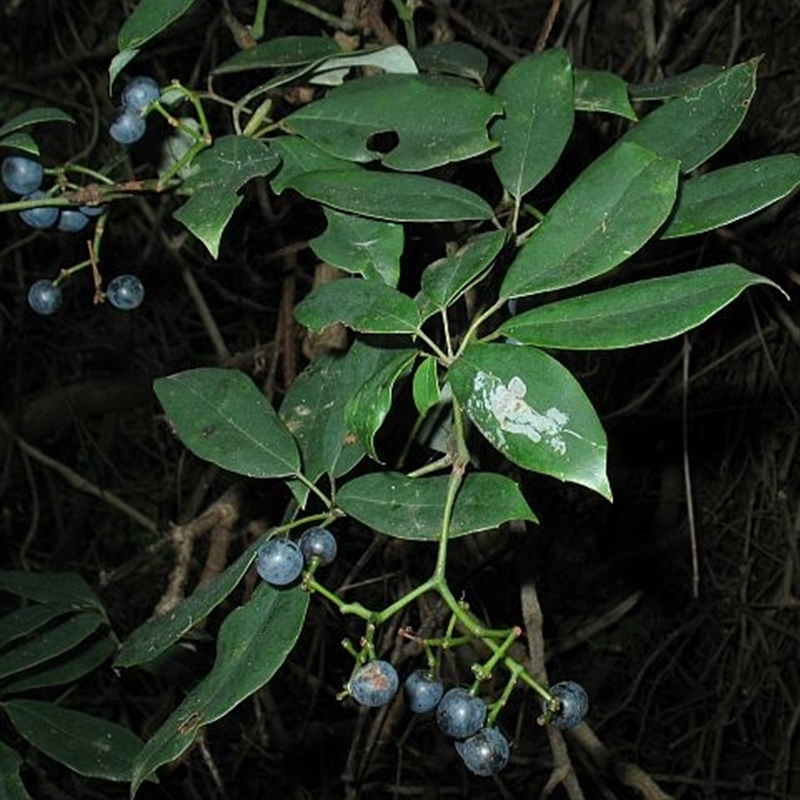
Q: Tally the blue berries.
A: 15